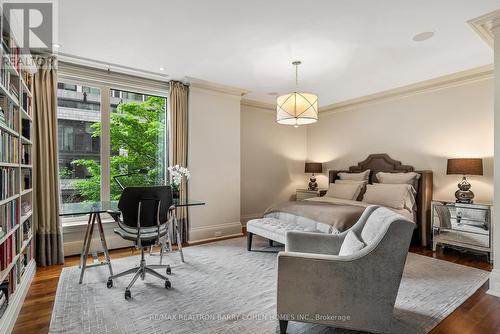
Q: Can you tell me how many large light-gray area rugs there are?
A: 1